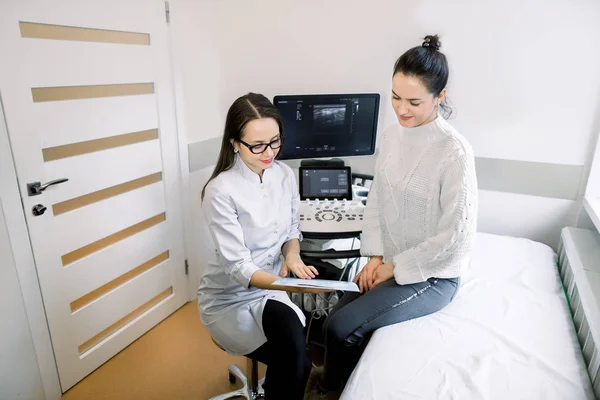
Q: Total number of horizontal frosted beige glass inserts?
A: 7